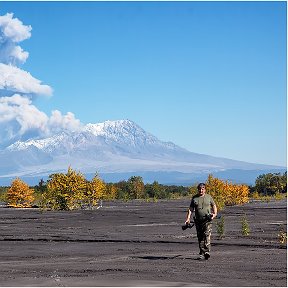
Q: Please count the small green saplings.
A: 2